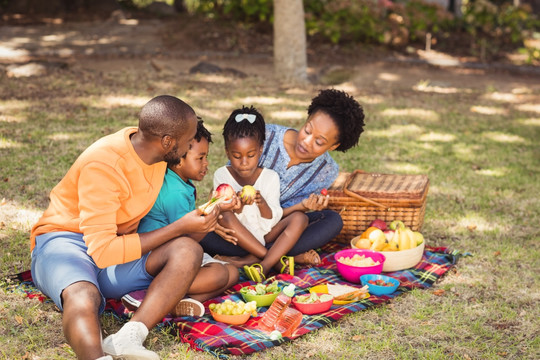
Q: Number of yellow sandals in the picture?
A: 2